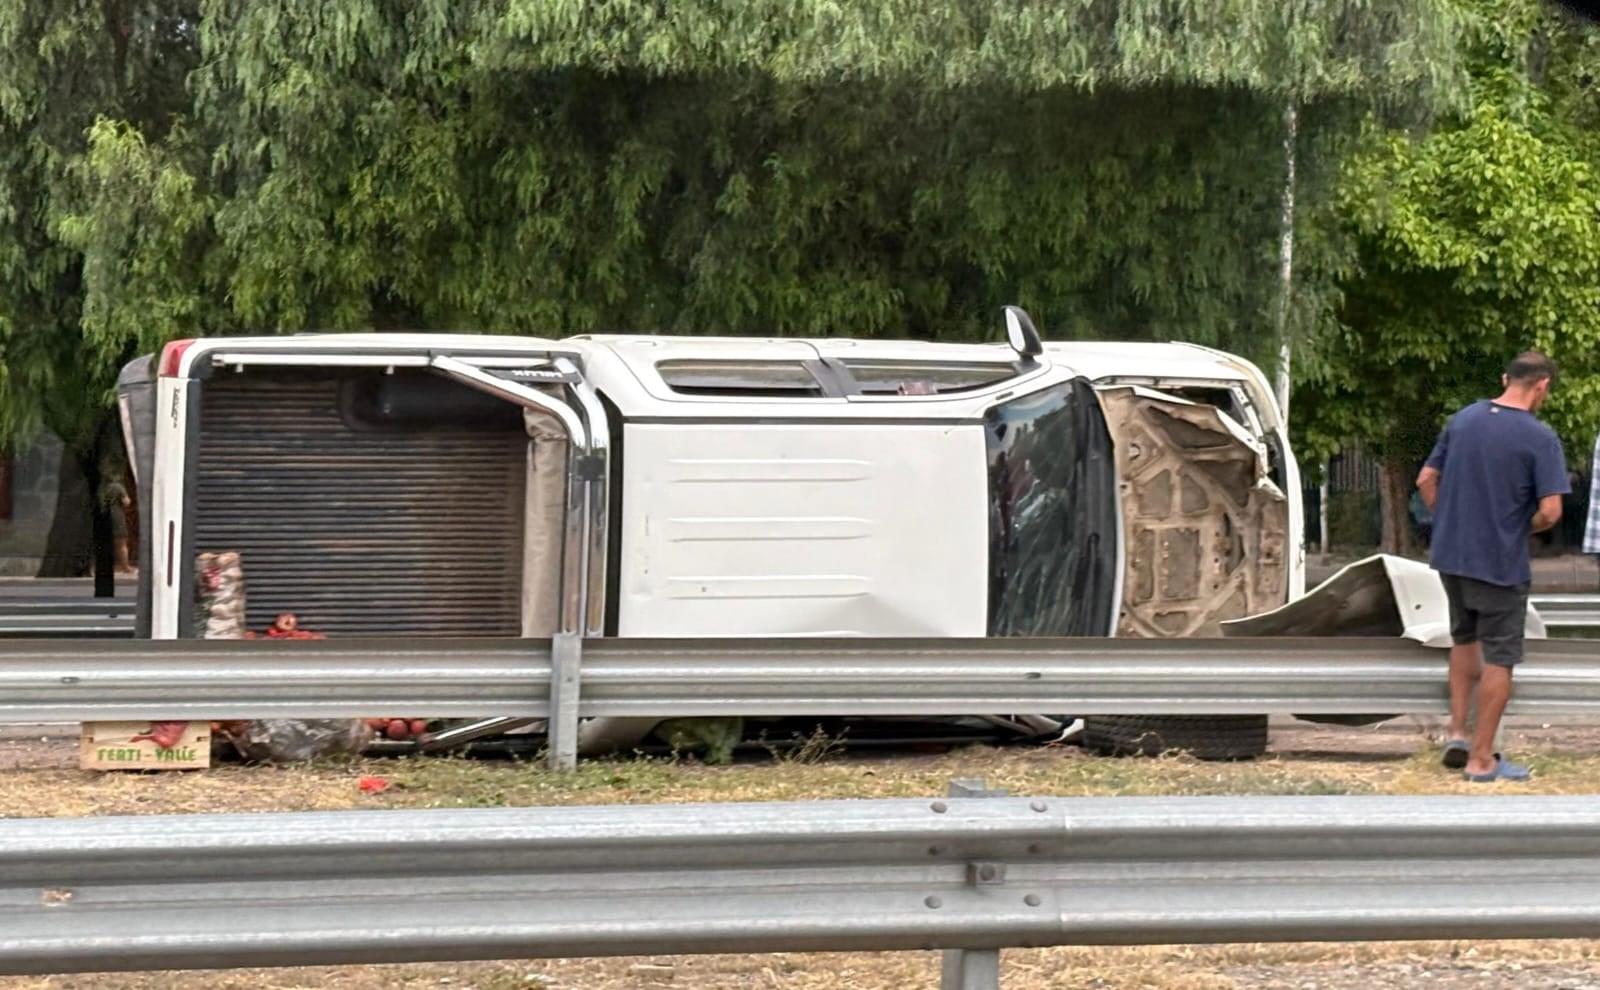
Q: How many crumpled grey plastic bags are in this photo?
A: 1